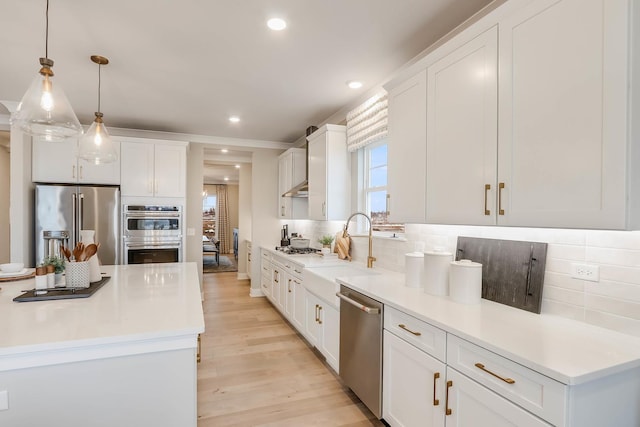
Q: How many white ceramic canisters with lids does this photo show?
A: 3